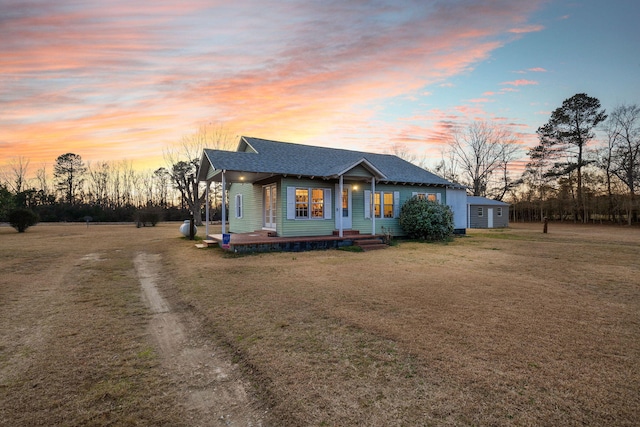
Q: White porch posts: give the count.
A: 4